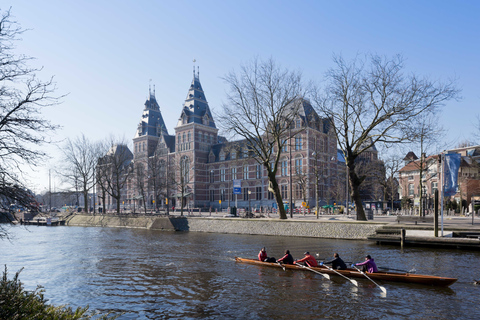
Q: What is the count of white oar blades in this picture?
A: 3